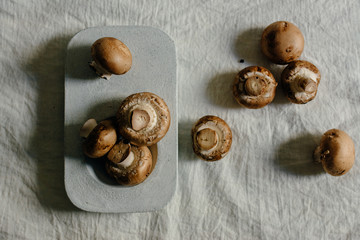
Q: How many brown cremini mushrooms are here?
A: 9